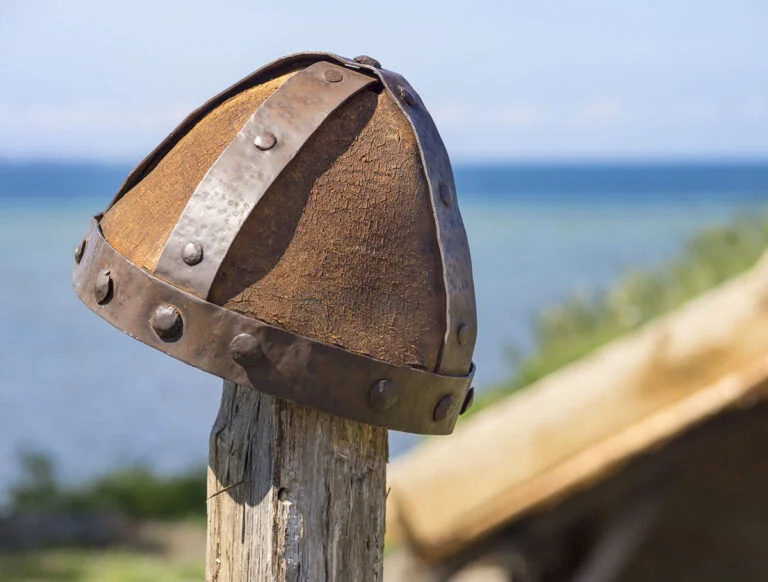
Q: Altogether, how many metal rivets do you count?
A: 14